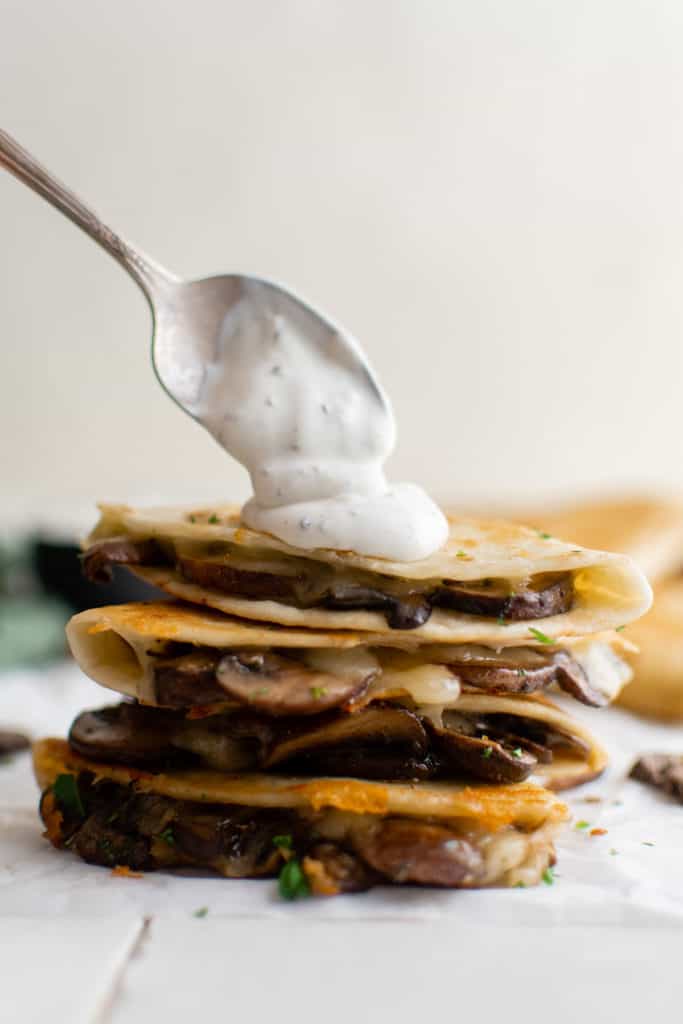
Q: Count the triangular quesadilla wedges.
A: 4